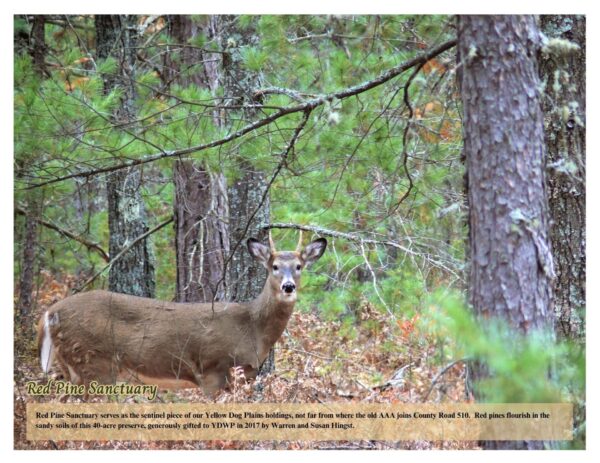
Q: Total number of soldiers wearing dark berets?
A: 0